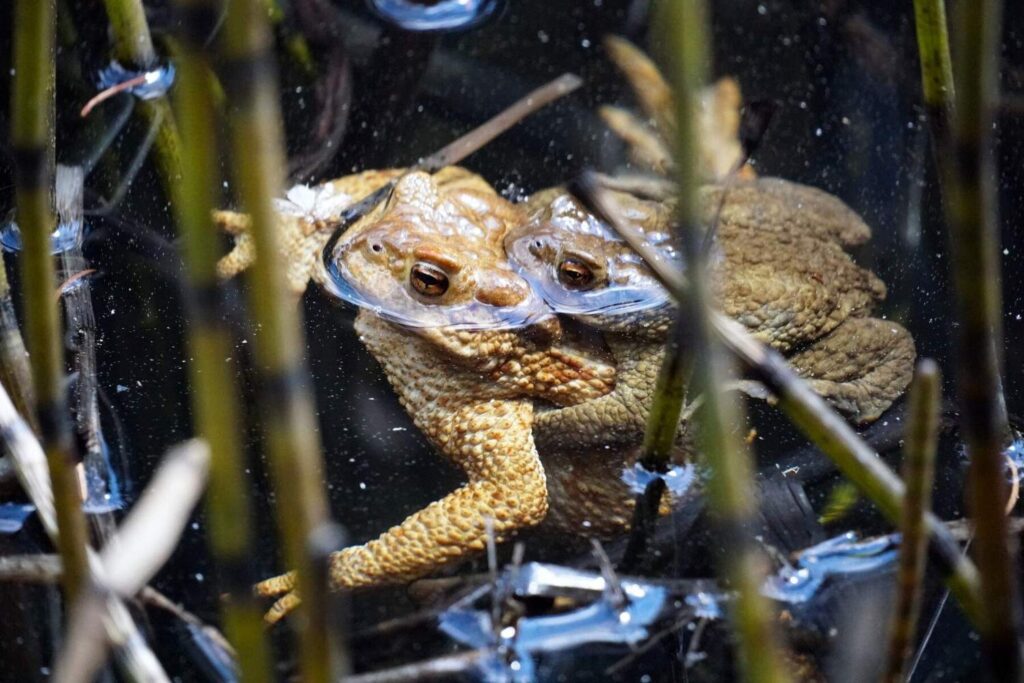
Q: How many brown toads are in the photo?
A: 2